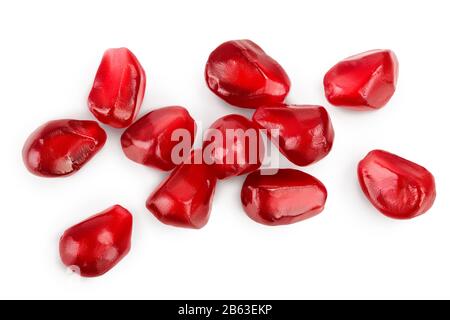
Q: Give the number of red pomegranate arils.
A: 11